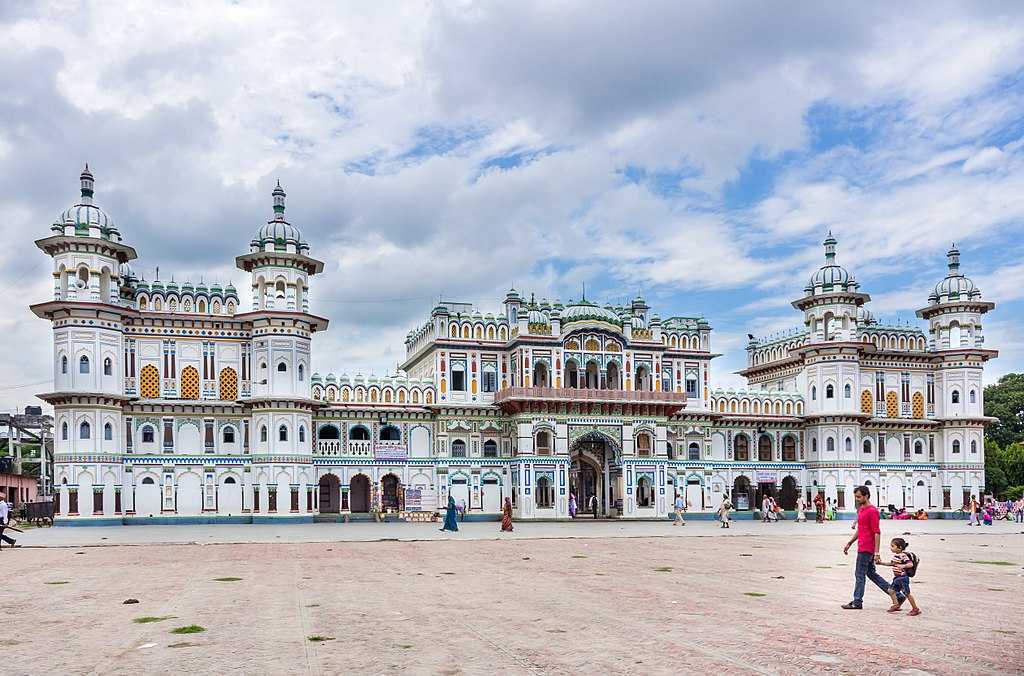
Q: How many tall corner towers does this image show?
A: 4